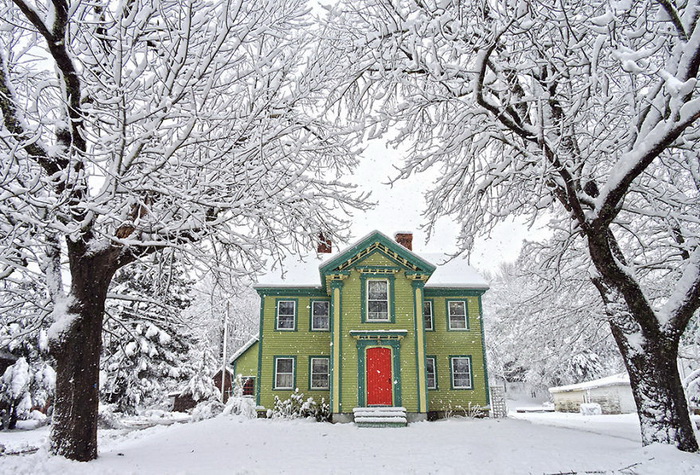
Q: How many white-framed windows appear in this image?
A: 9